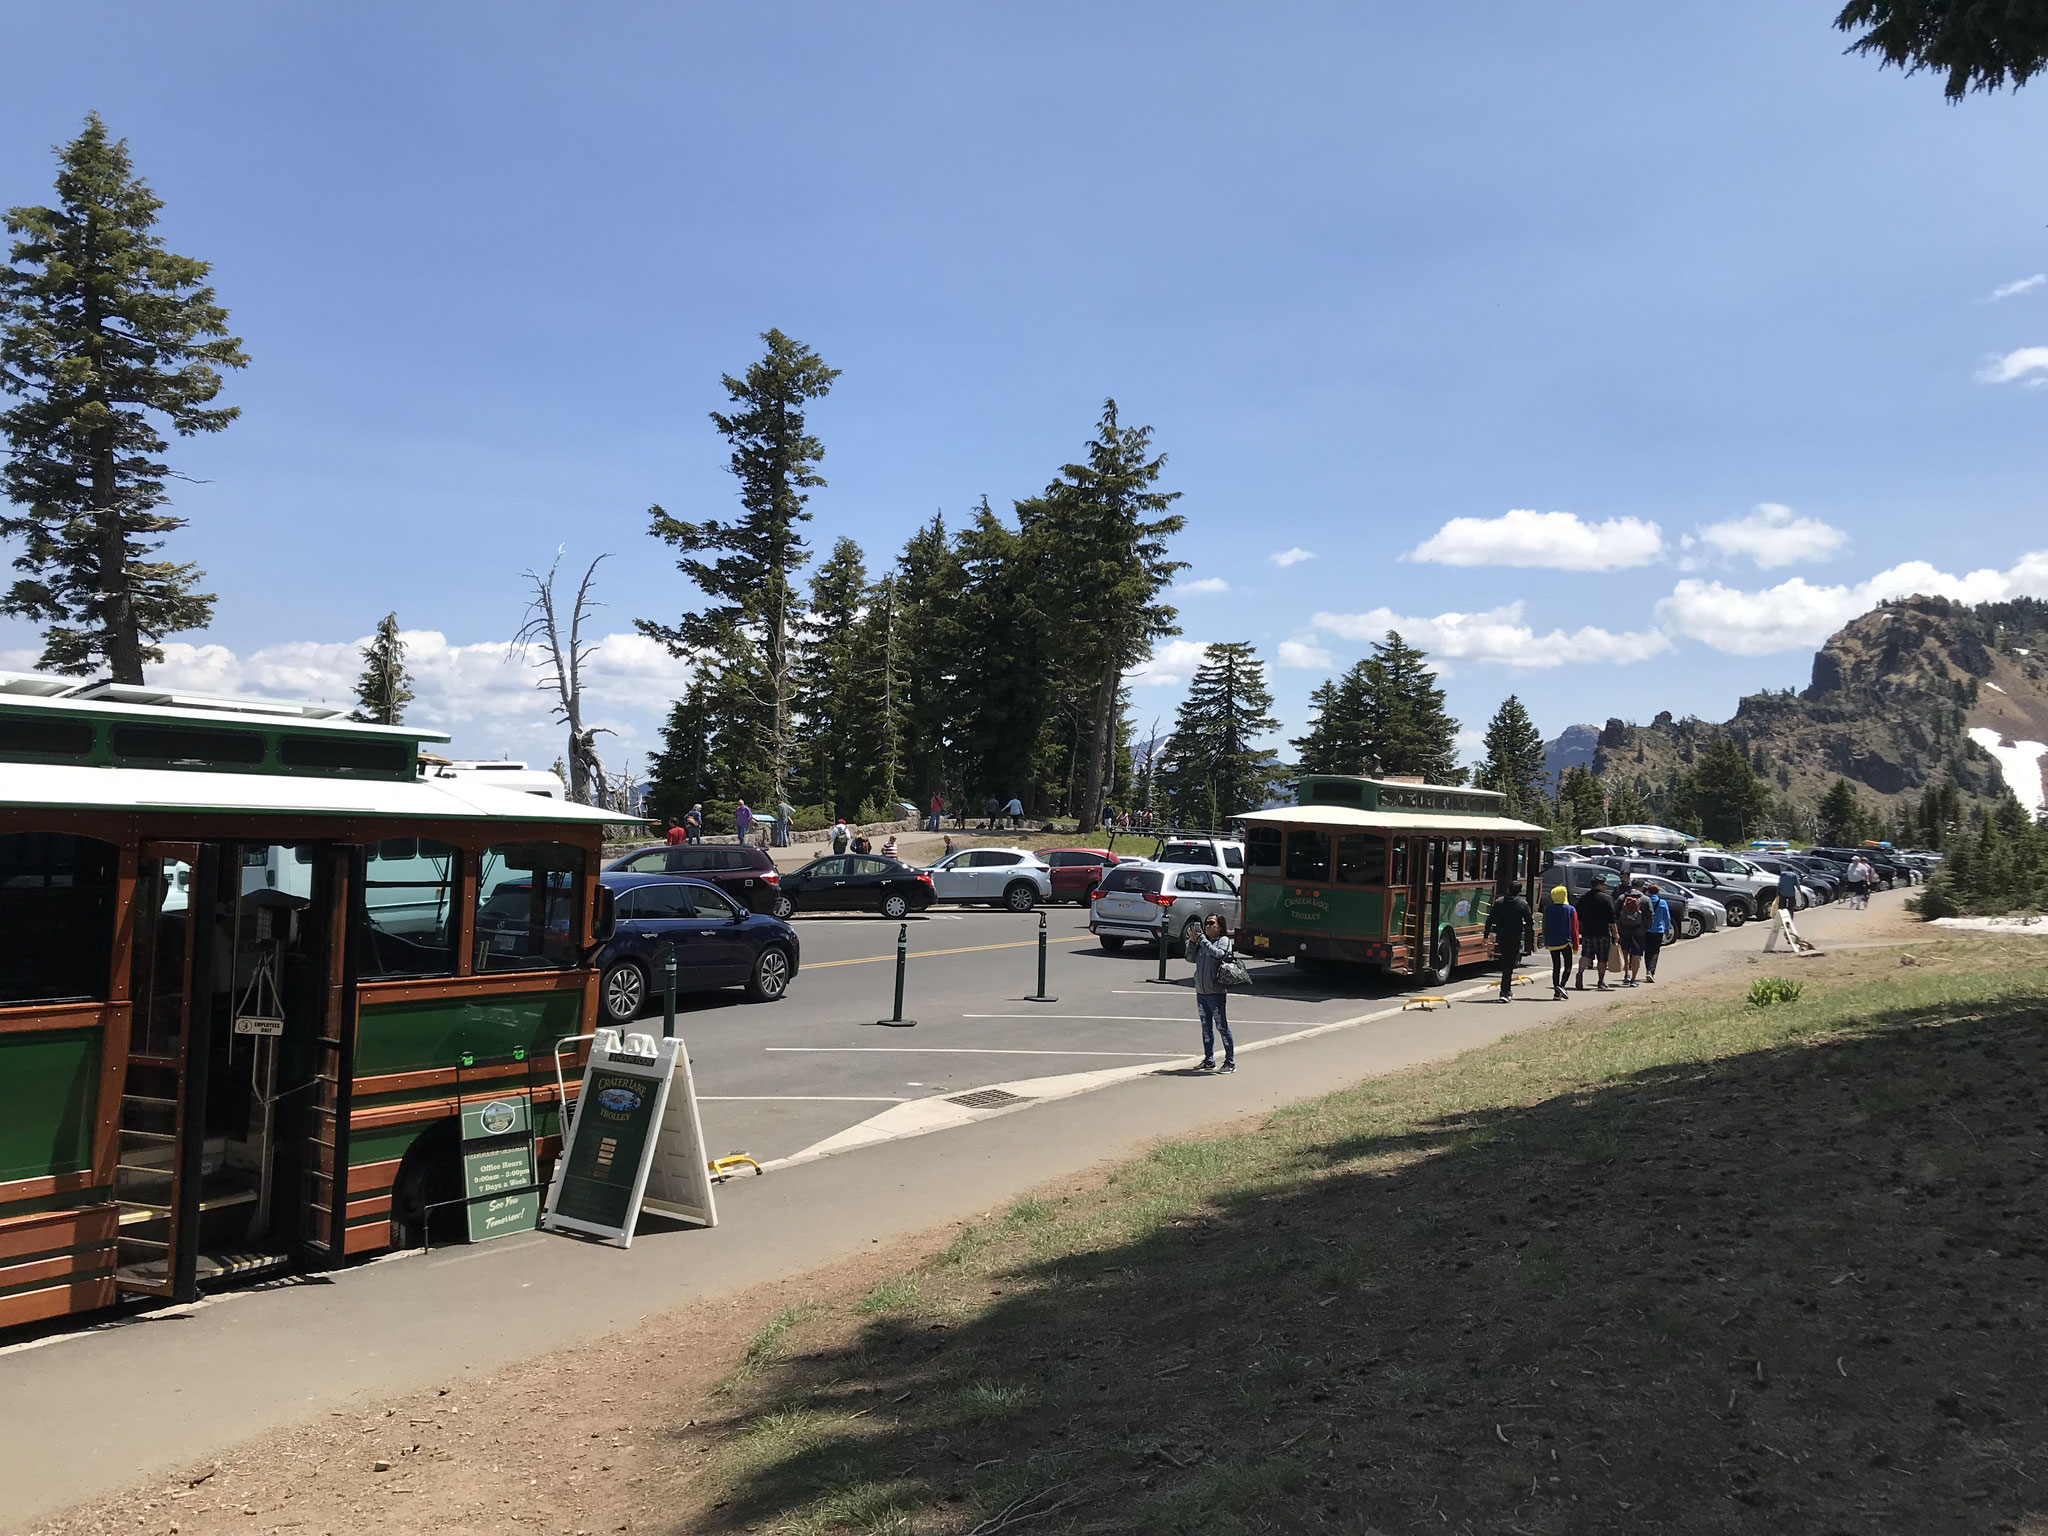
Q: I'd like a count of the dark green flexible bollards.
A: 4